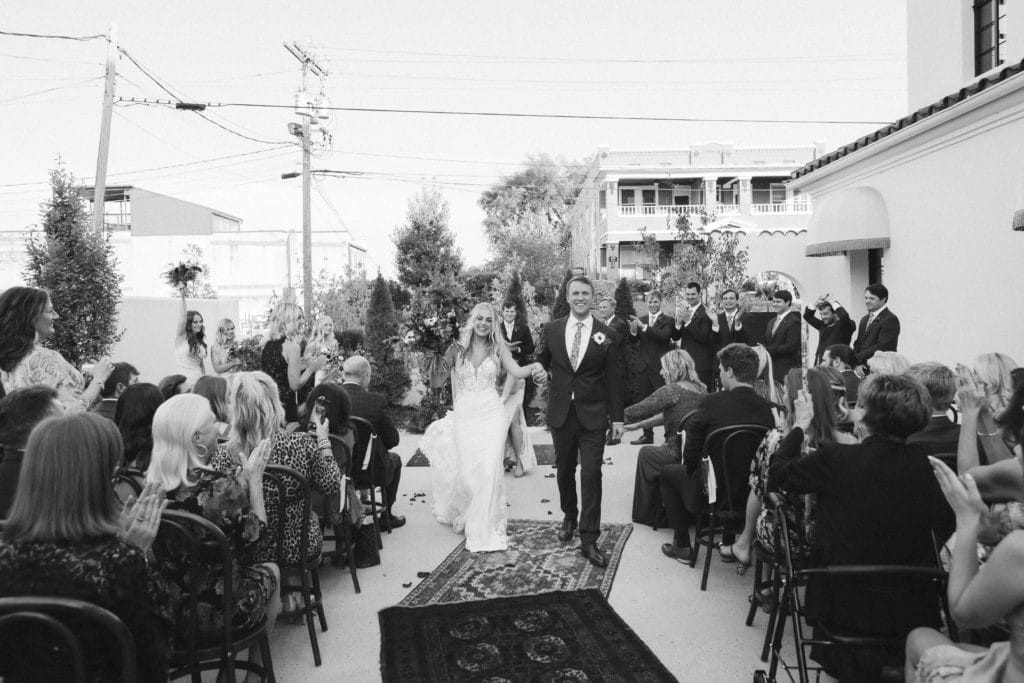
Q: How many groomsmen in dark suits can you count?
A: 7